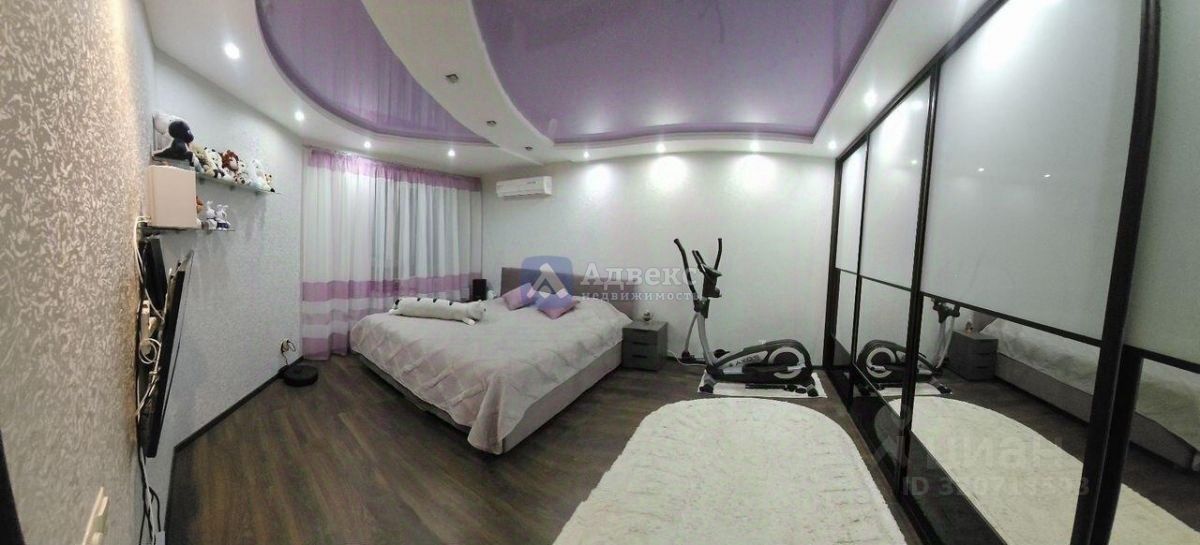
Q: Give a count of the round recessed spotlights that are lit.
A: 9